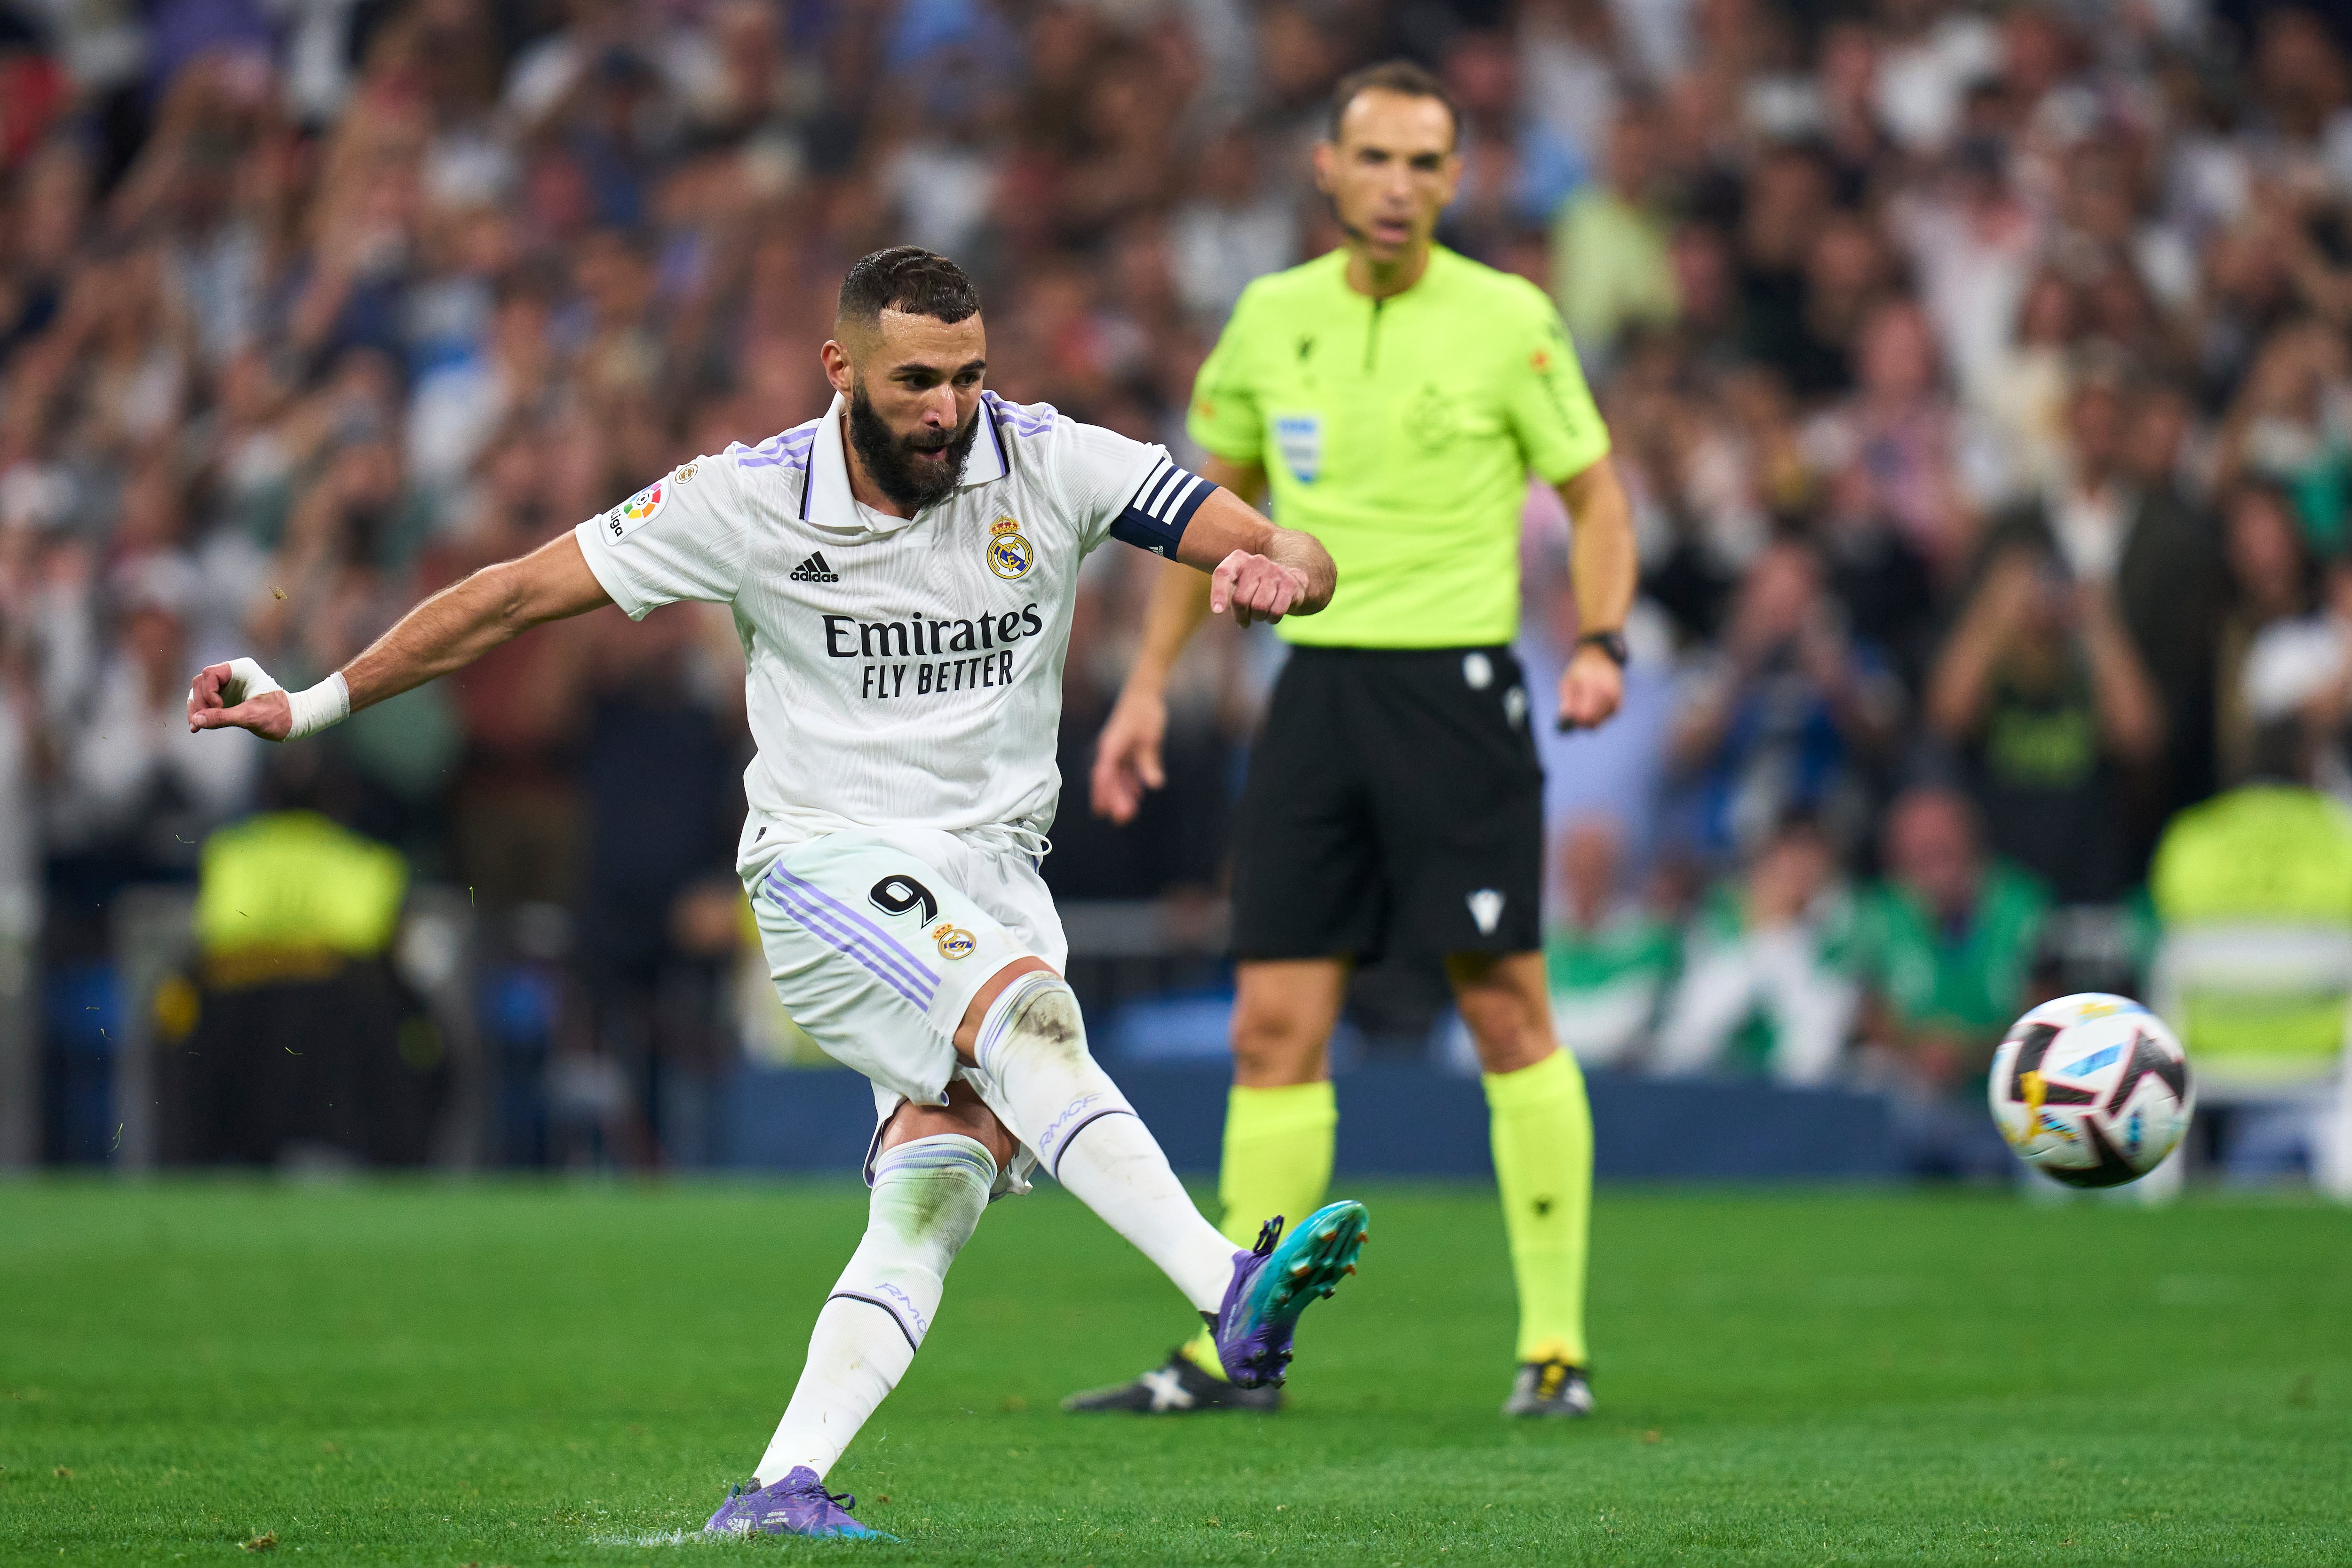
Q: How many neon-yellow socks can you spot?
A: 2